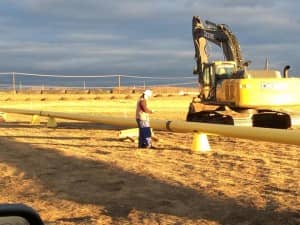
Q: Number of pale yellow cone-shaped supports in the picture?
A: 3